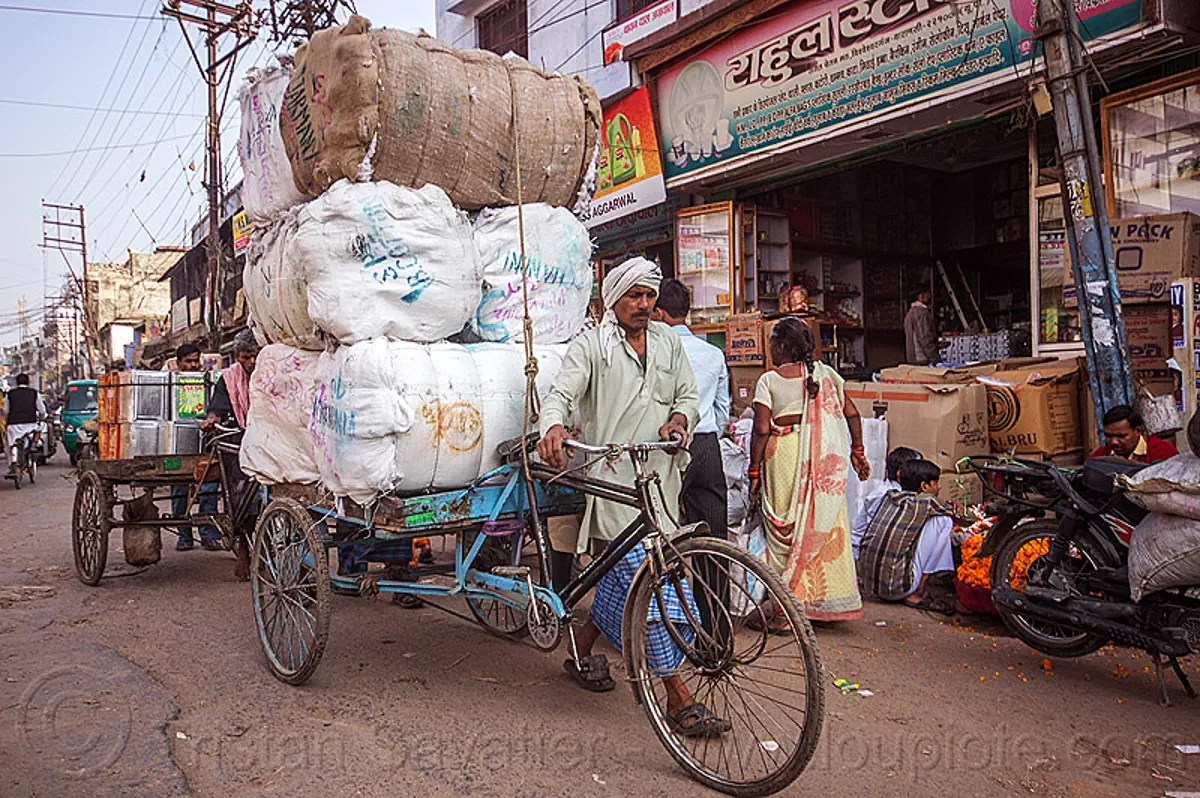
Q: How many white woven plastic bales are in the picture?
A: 5